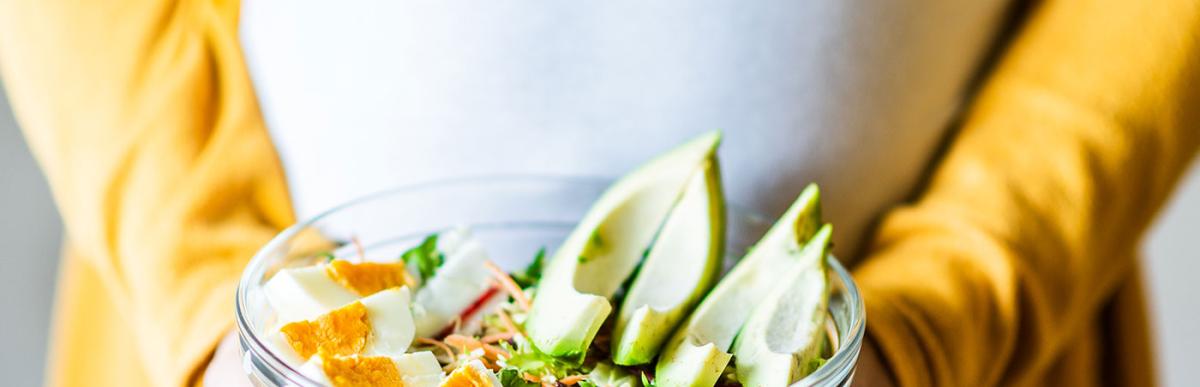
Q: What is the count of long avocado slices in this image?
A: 4